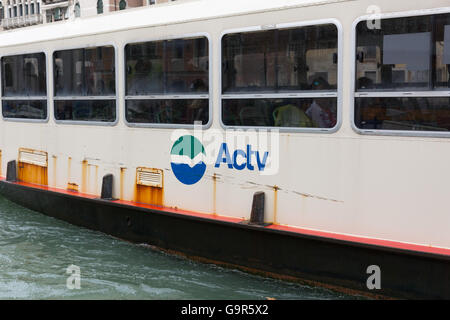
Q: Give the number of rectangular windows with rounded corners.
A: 5